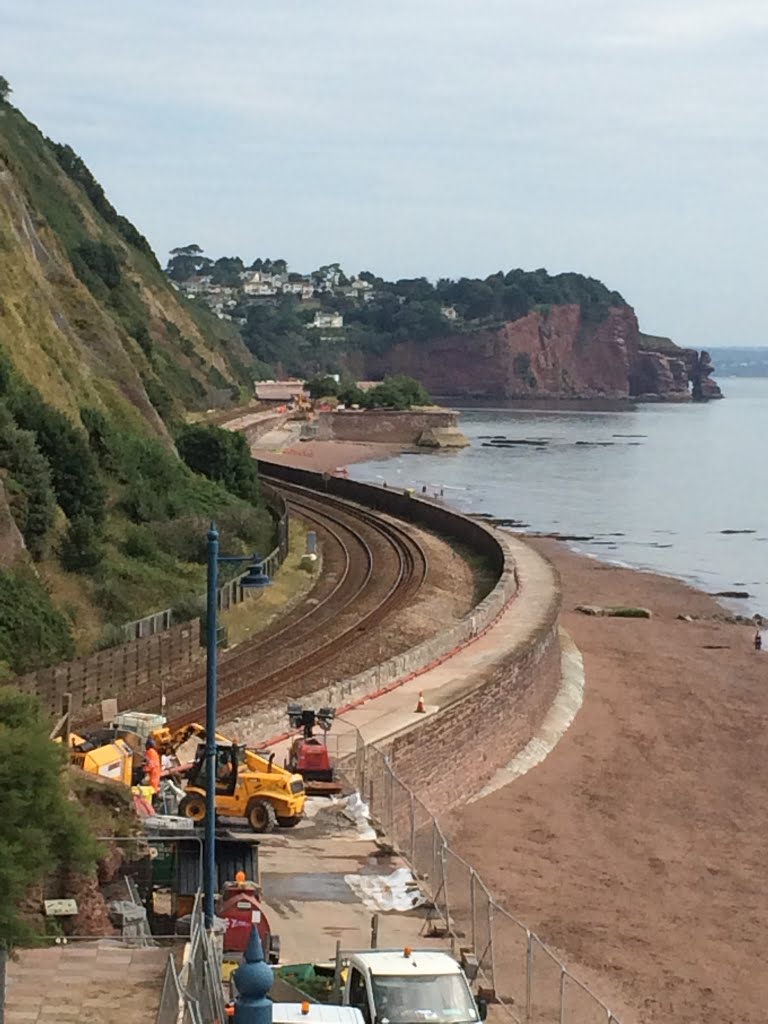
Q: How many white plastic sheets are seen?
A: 2